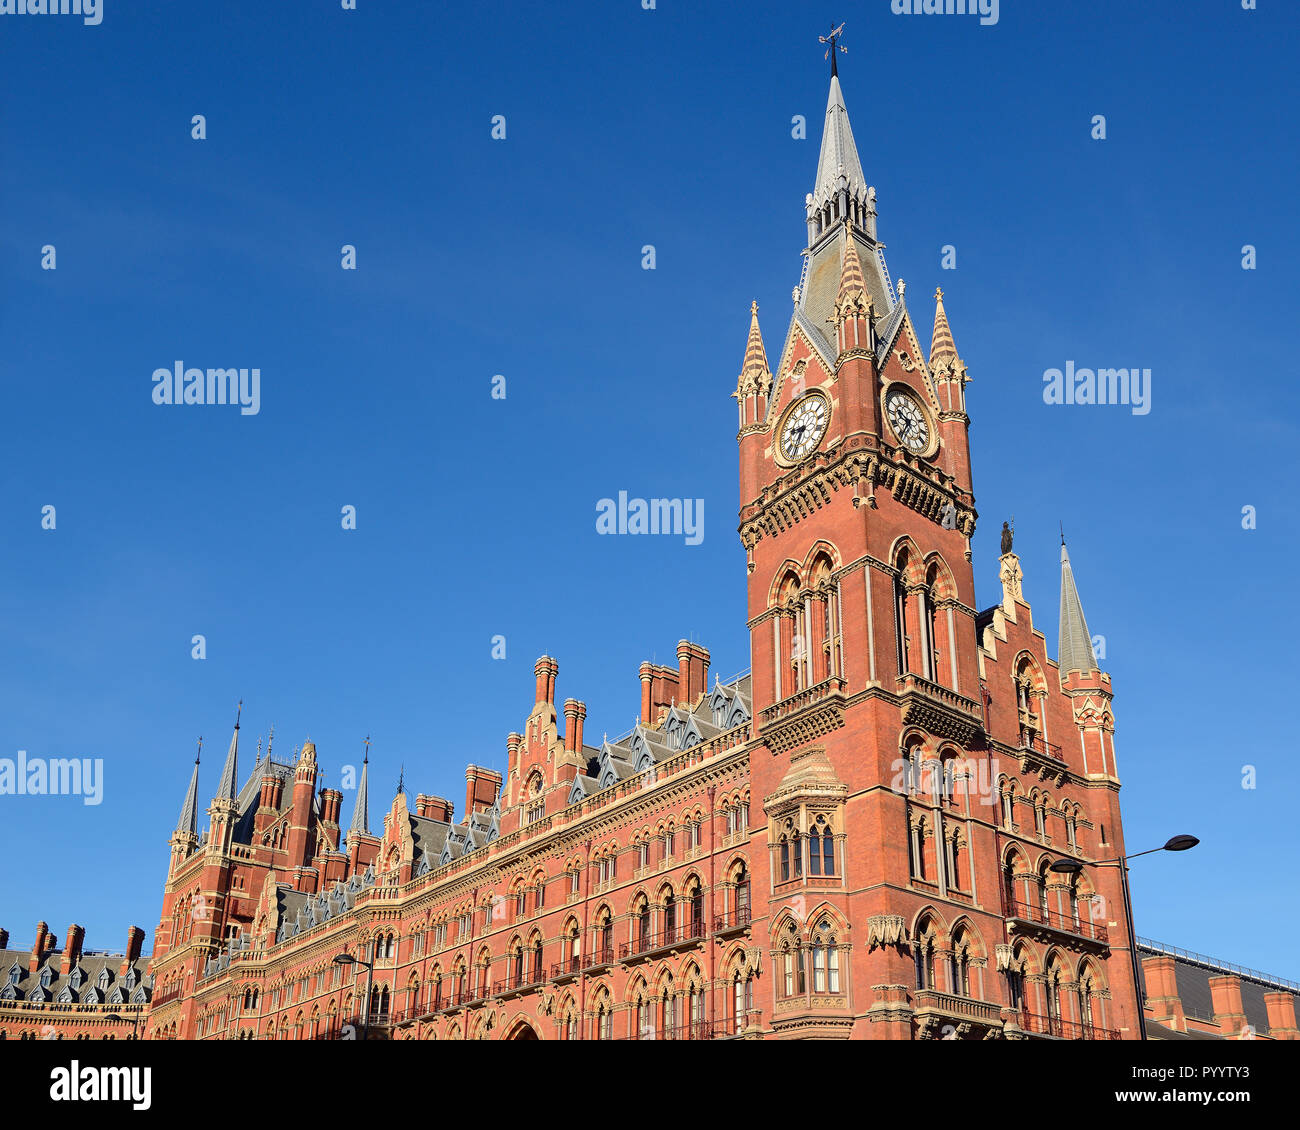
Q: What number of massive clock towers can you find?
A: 1